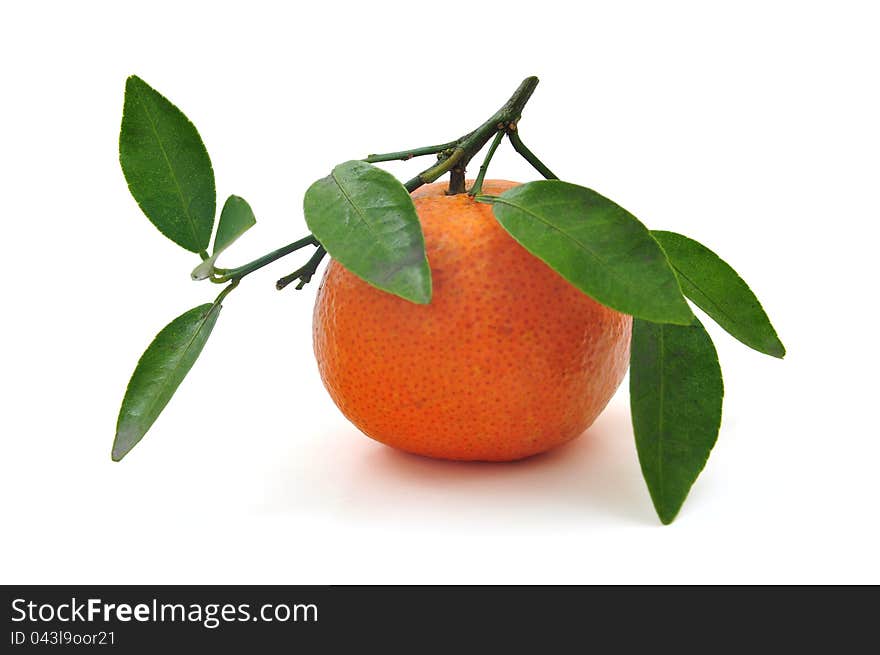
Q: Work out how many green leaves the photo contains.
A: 7